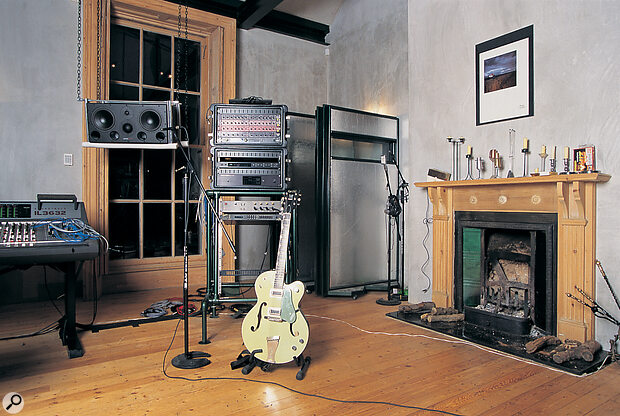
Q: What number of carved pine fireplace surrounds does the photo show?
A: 1